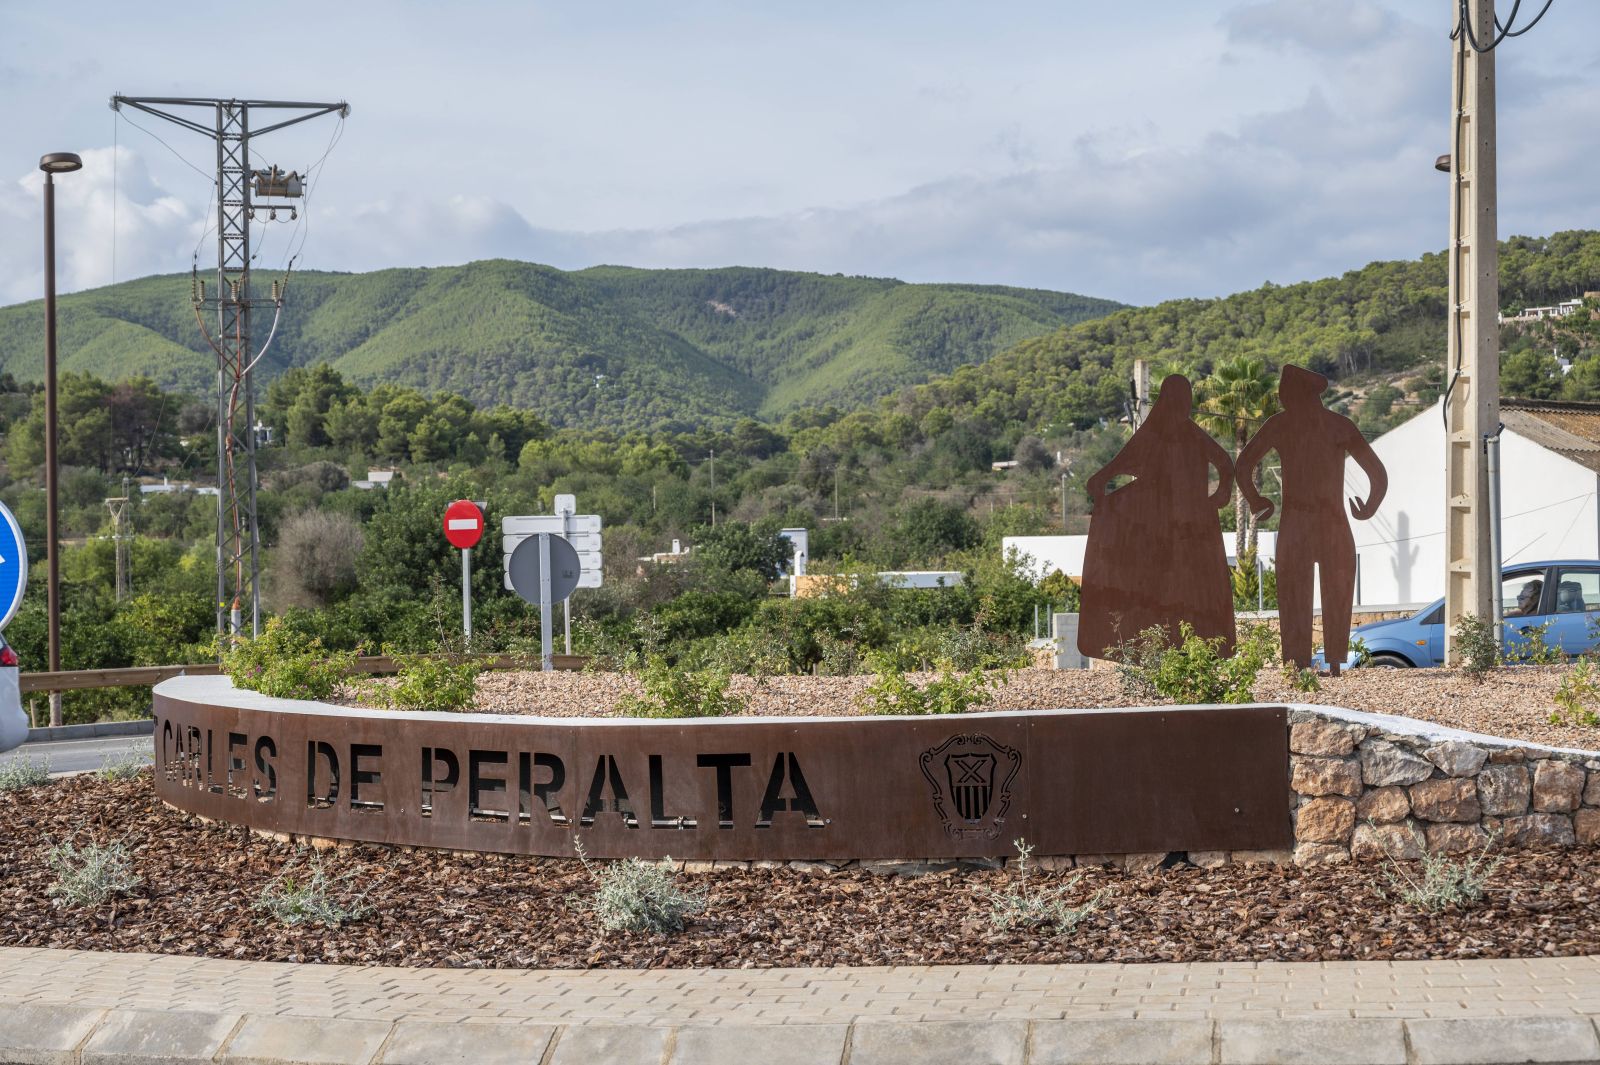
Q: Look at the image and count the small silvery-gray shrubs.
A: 7